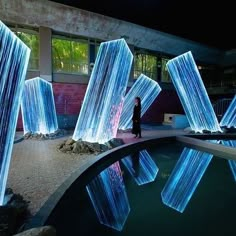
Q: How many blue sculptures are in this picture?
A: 6